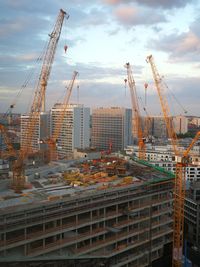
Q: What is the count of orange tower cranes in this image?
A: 4